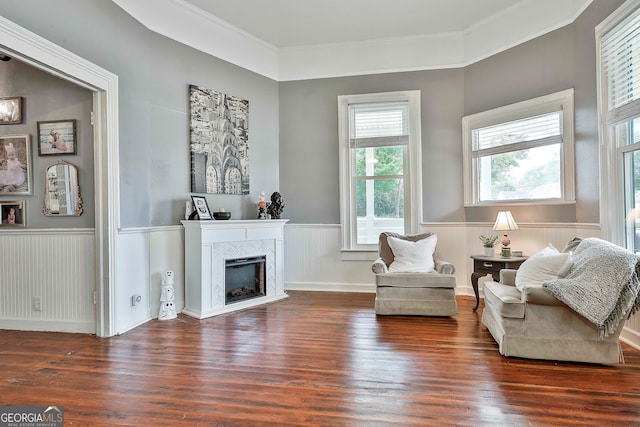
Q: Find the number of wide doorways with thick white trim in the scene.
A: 1